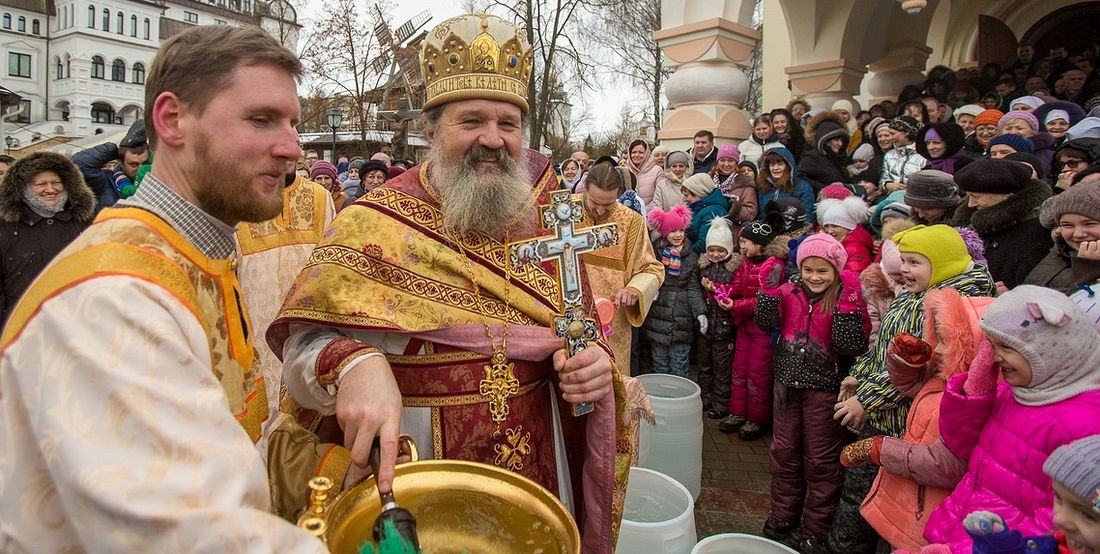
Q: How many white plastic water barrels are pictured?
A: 3